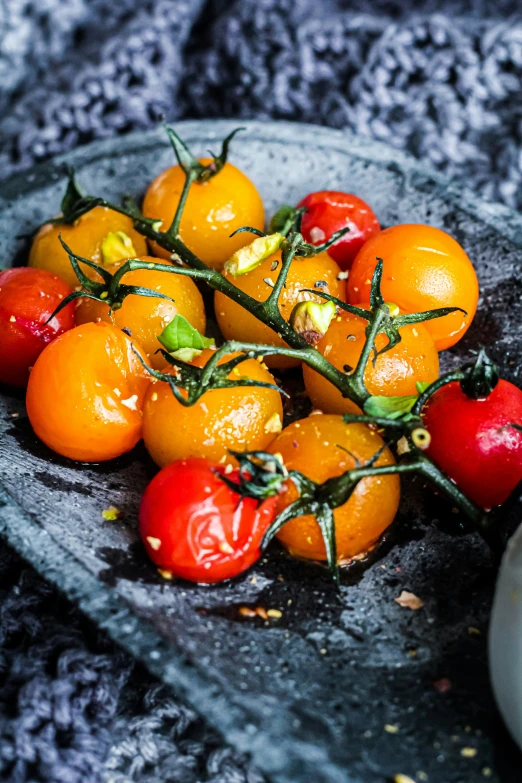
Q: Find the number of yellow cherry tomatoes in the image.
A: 9